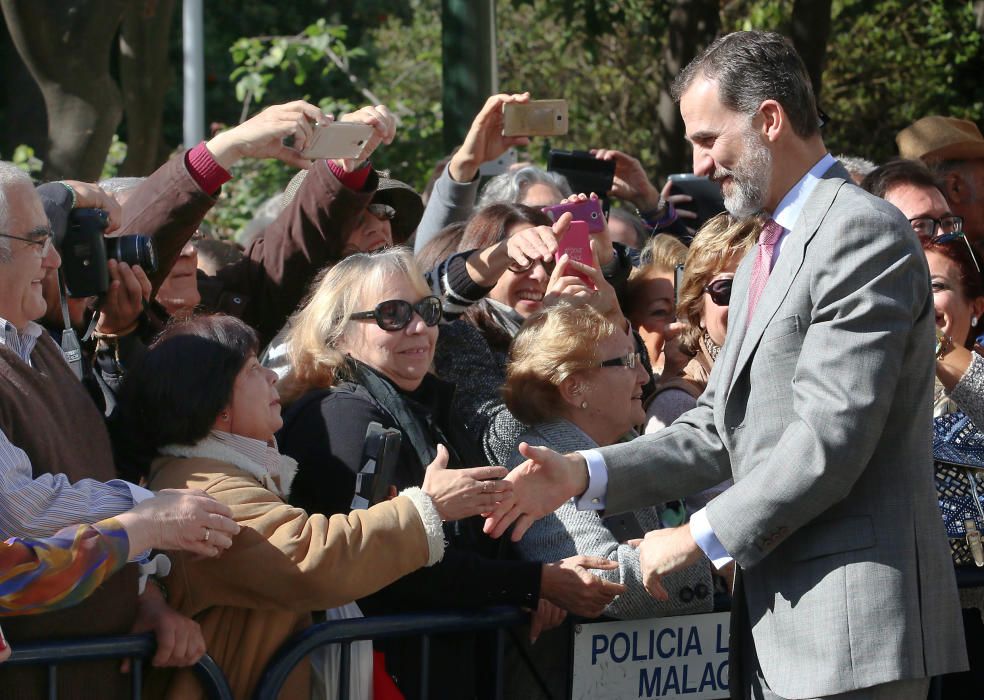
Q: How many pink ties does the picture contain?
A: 1